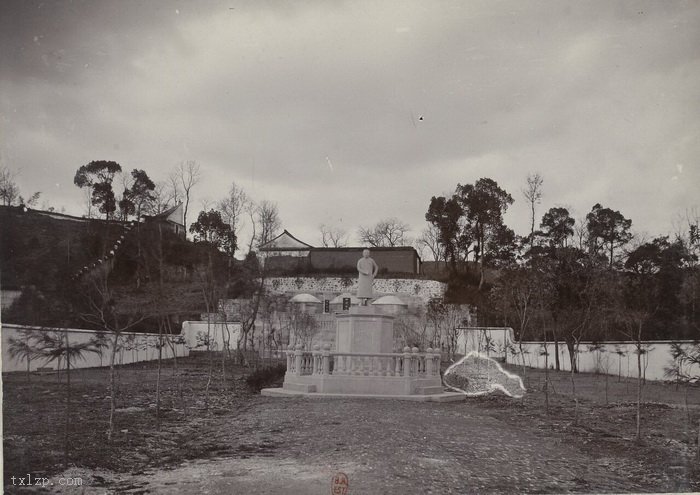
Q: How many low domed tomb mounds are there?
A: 3